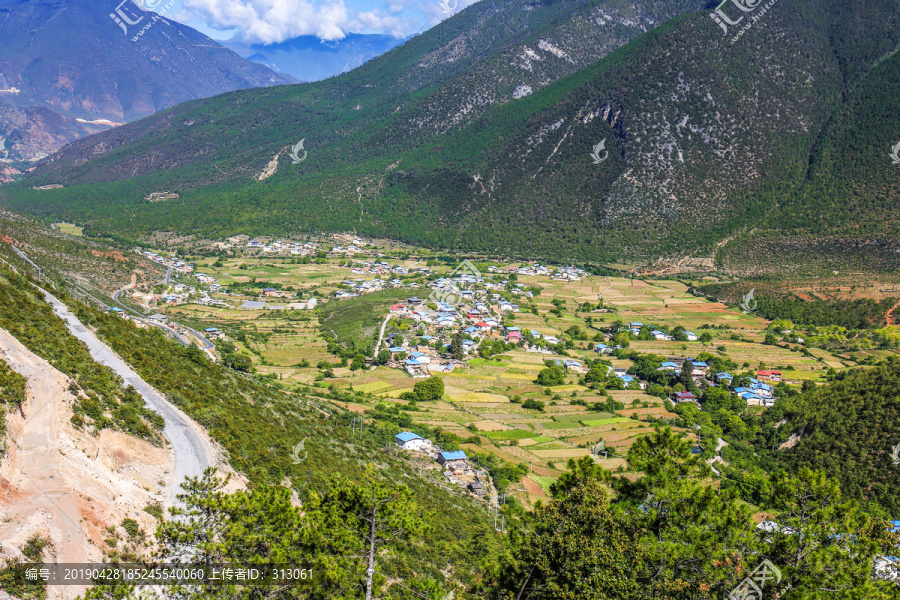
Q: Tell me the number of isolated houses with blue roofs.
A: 2